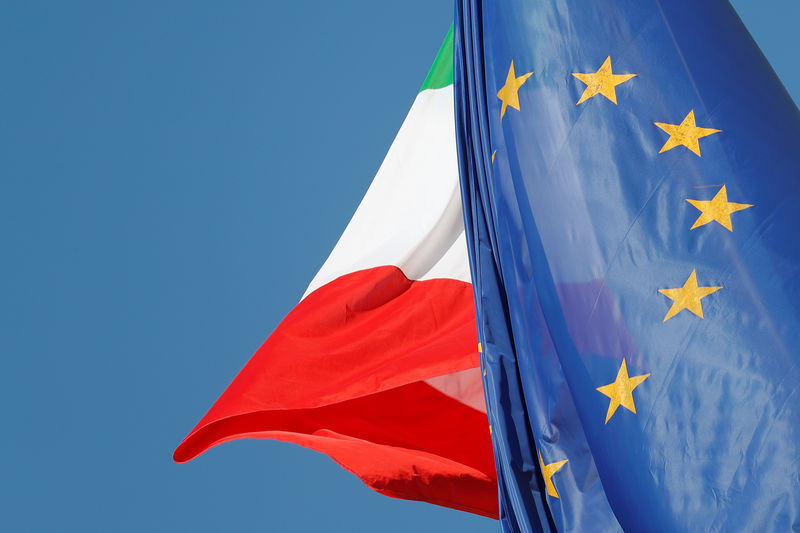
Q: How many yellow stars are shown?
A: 7